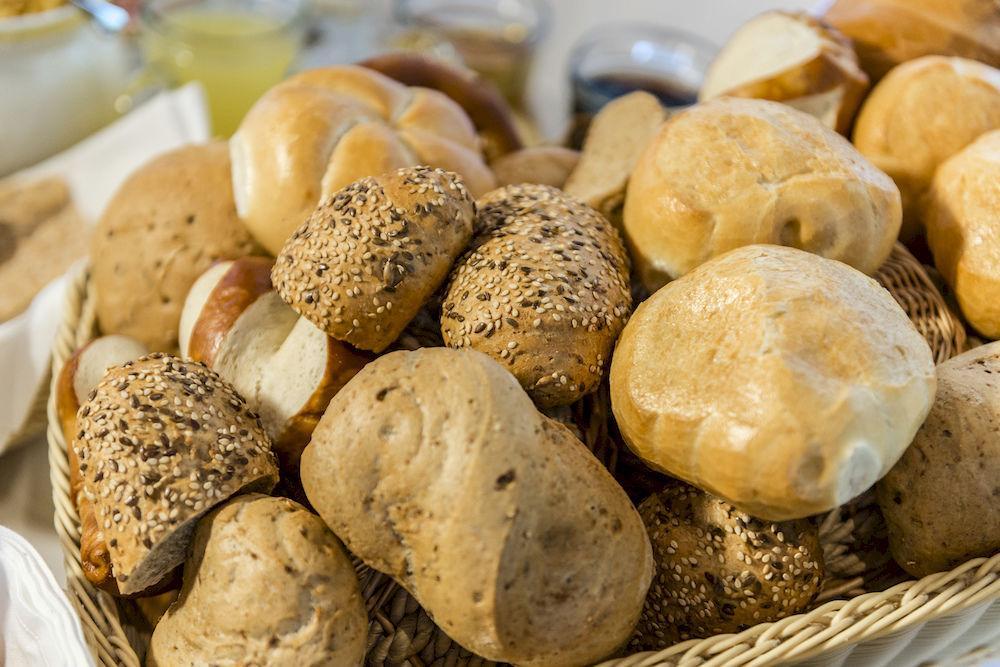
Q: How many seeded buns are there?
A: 4